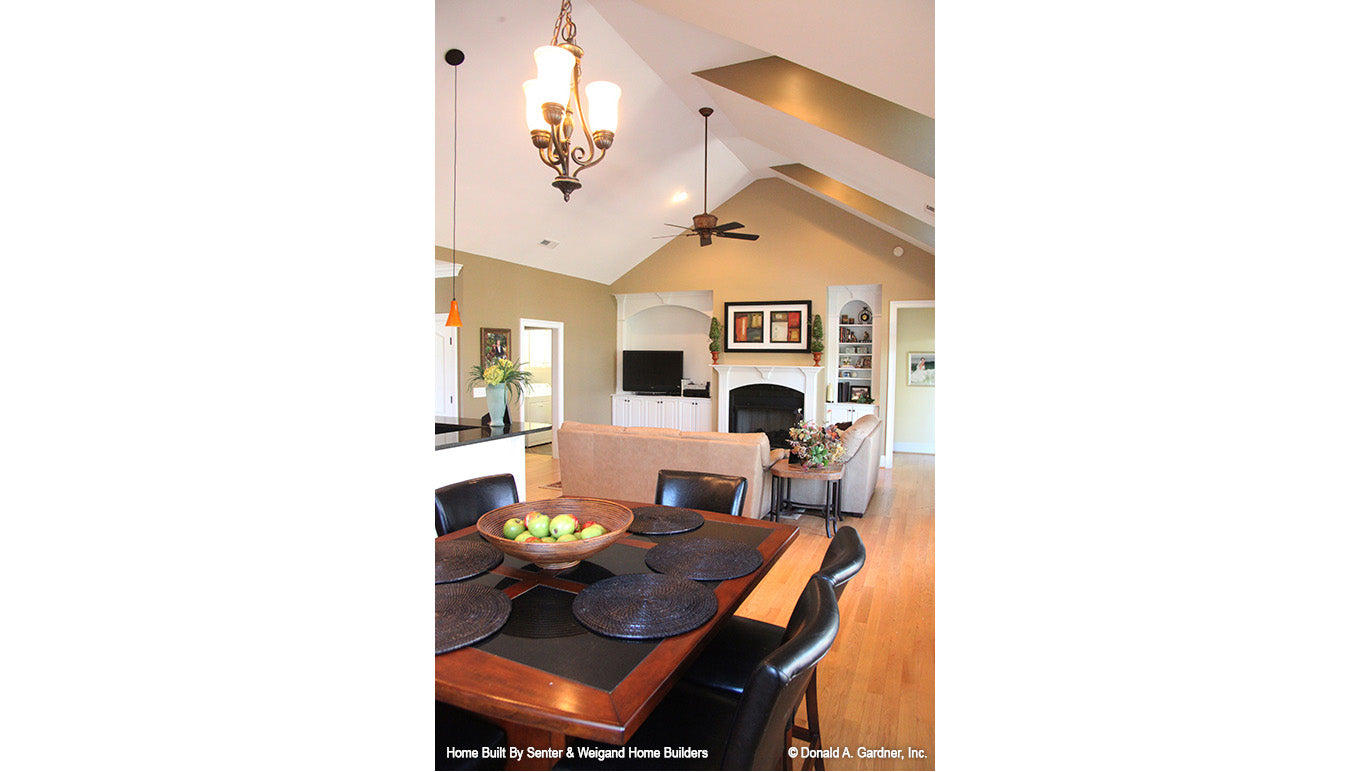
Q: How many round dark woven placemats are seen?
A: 5